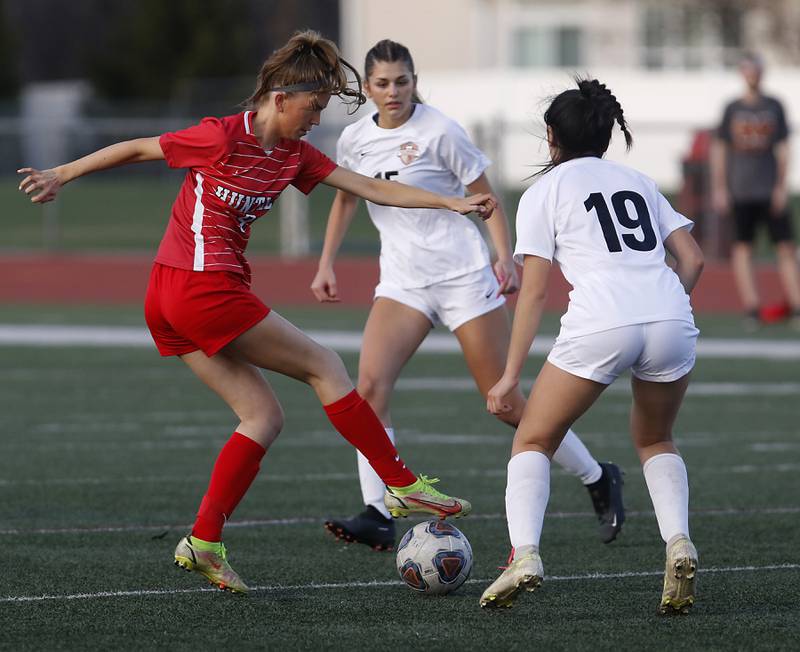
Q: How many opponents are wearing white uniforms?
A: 2